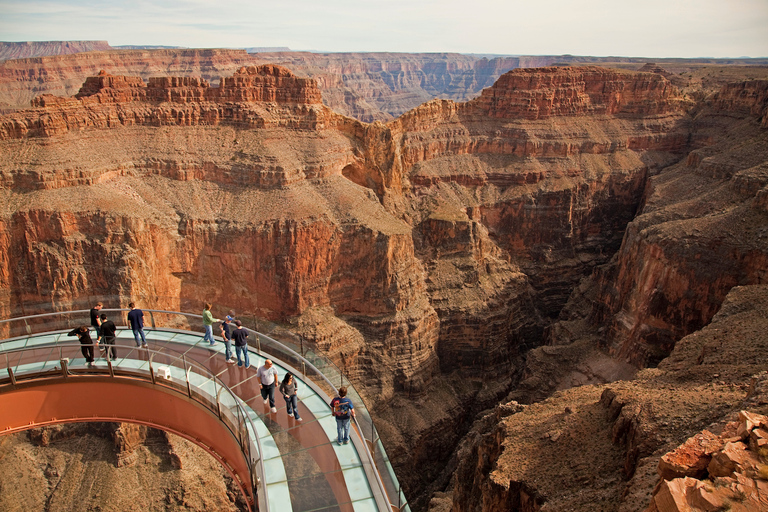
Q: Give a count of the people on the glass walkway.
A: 10